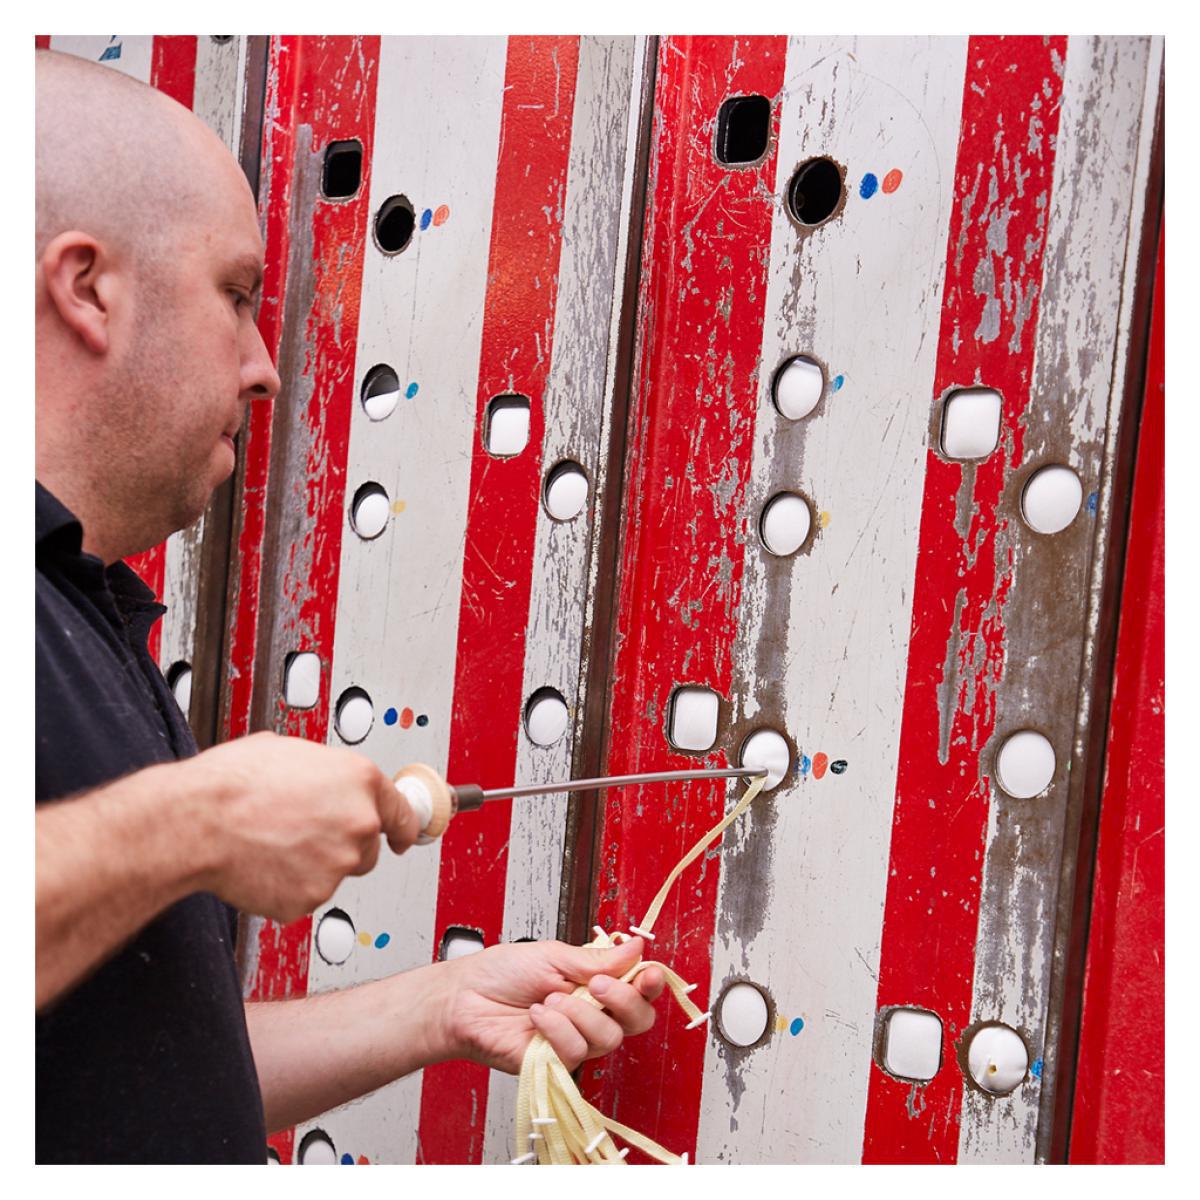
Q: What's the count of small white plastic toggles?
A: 10